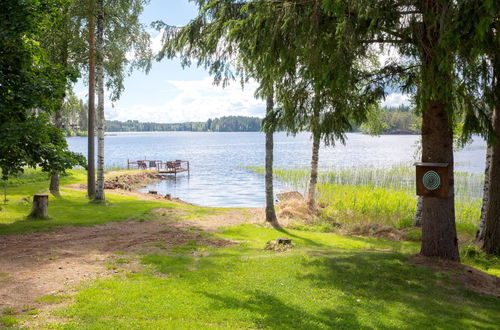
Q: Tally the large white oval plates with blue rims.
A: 0